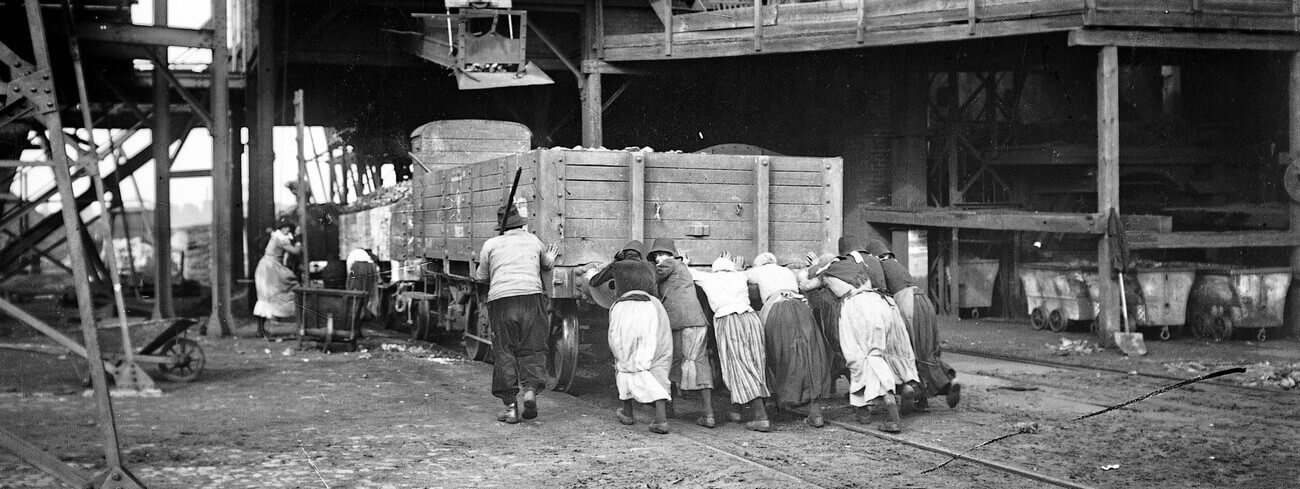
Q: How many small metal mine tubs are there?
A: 4